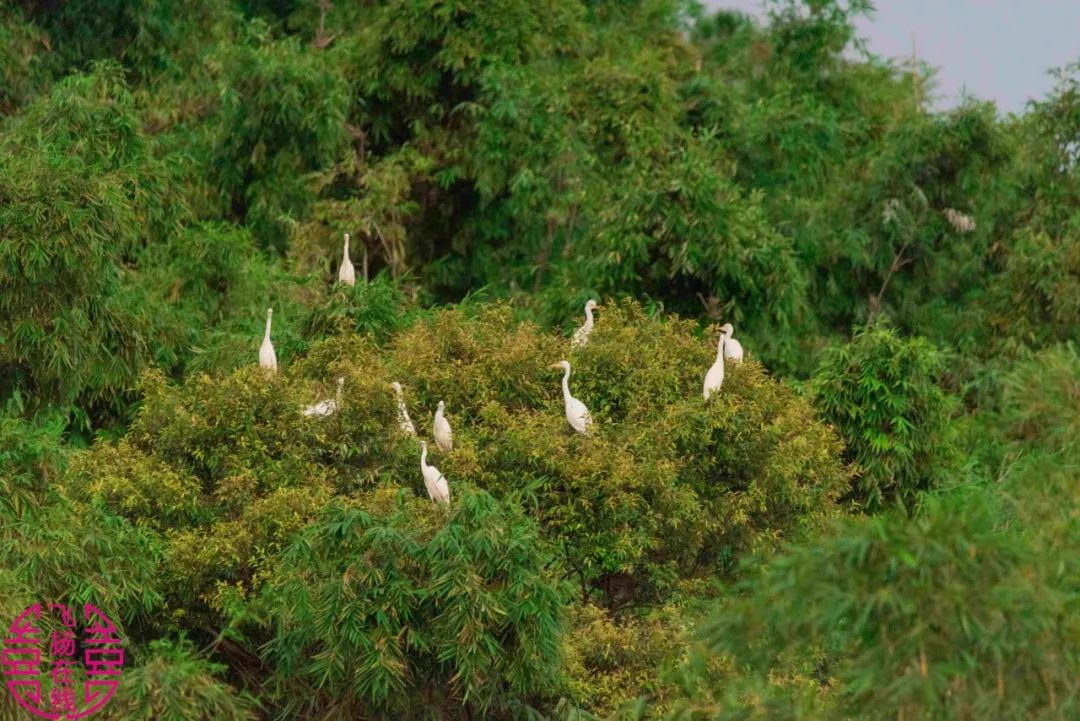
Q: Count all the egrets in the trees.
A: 10